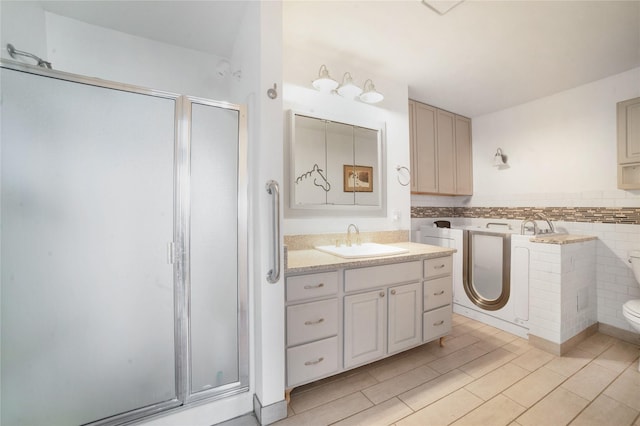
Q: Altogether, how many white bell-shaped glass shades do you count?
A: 4